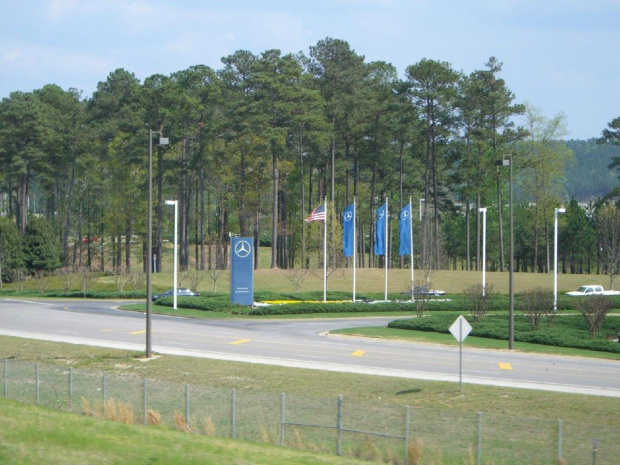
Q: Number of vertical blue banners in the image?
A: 3